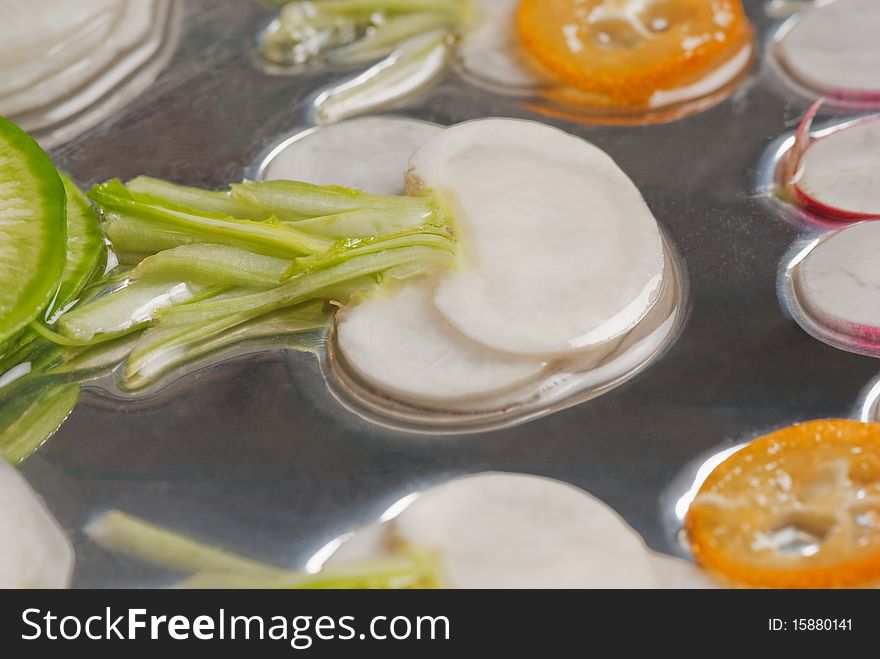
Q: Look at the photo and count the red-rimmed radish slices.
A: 3